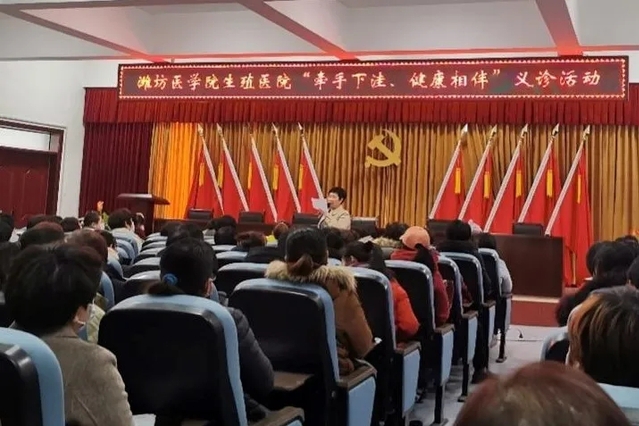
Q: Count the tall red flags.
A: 10